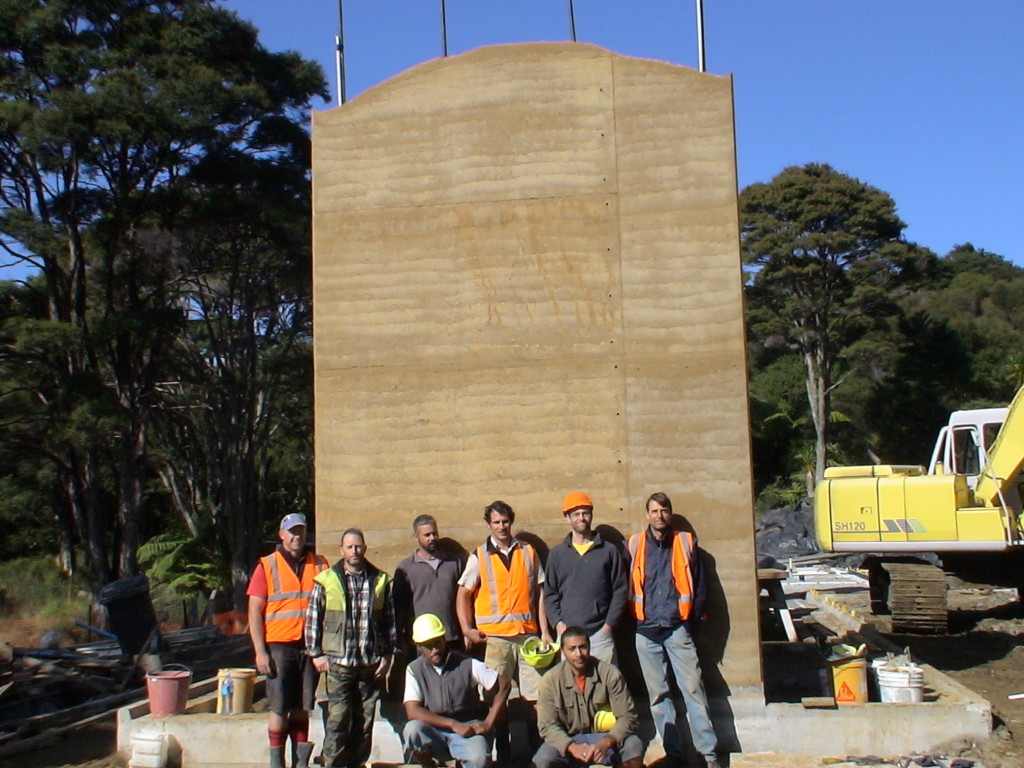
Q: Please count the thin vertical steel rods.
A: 4